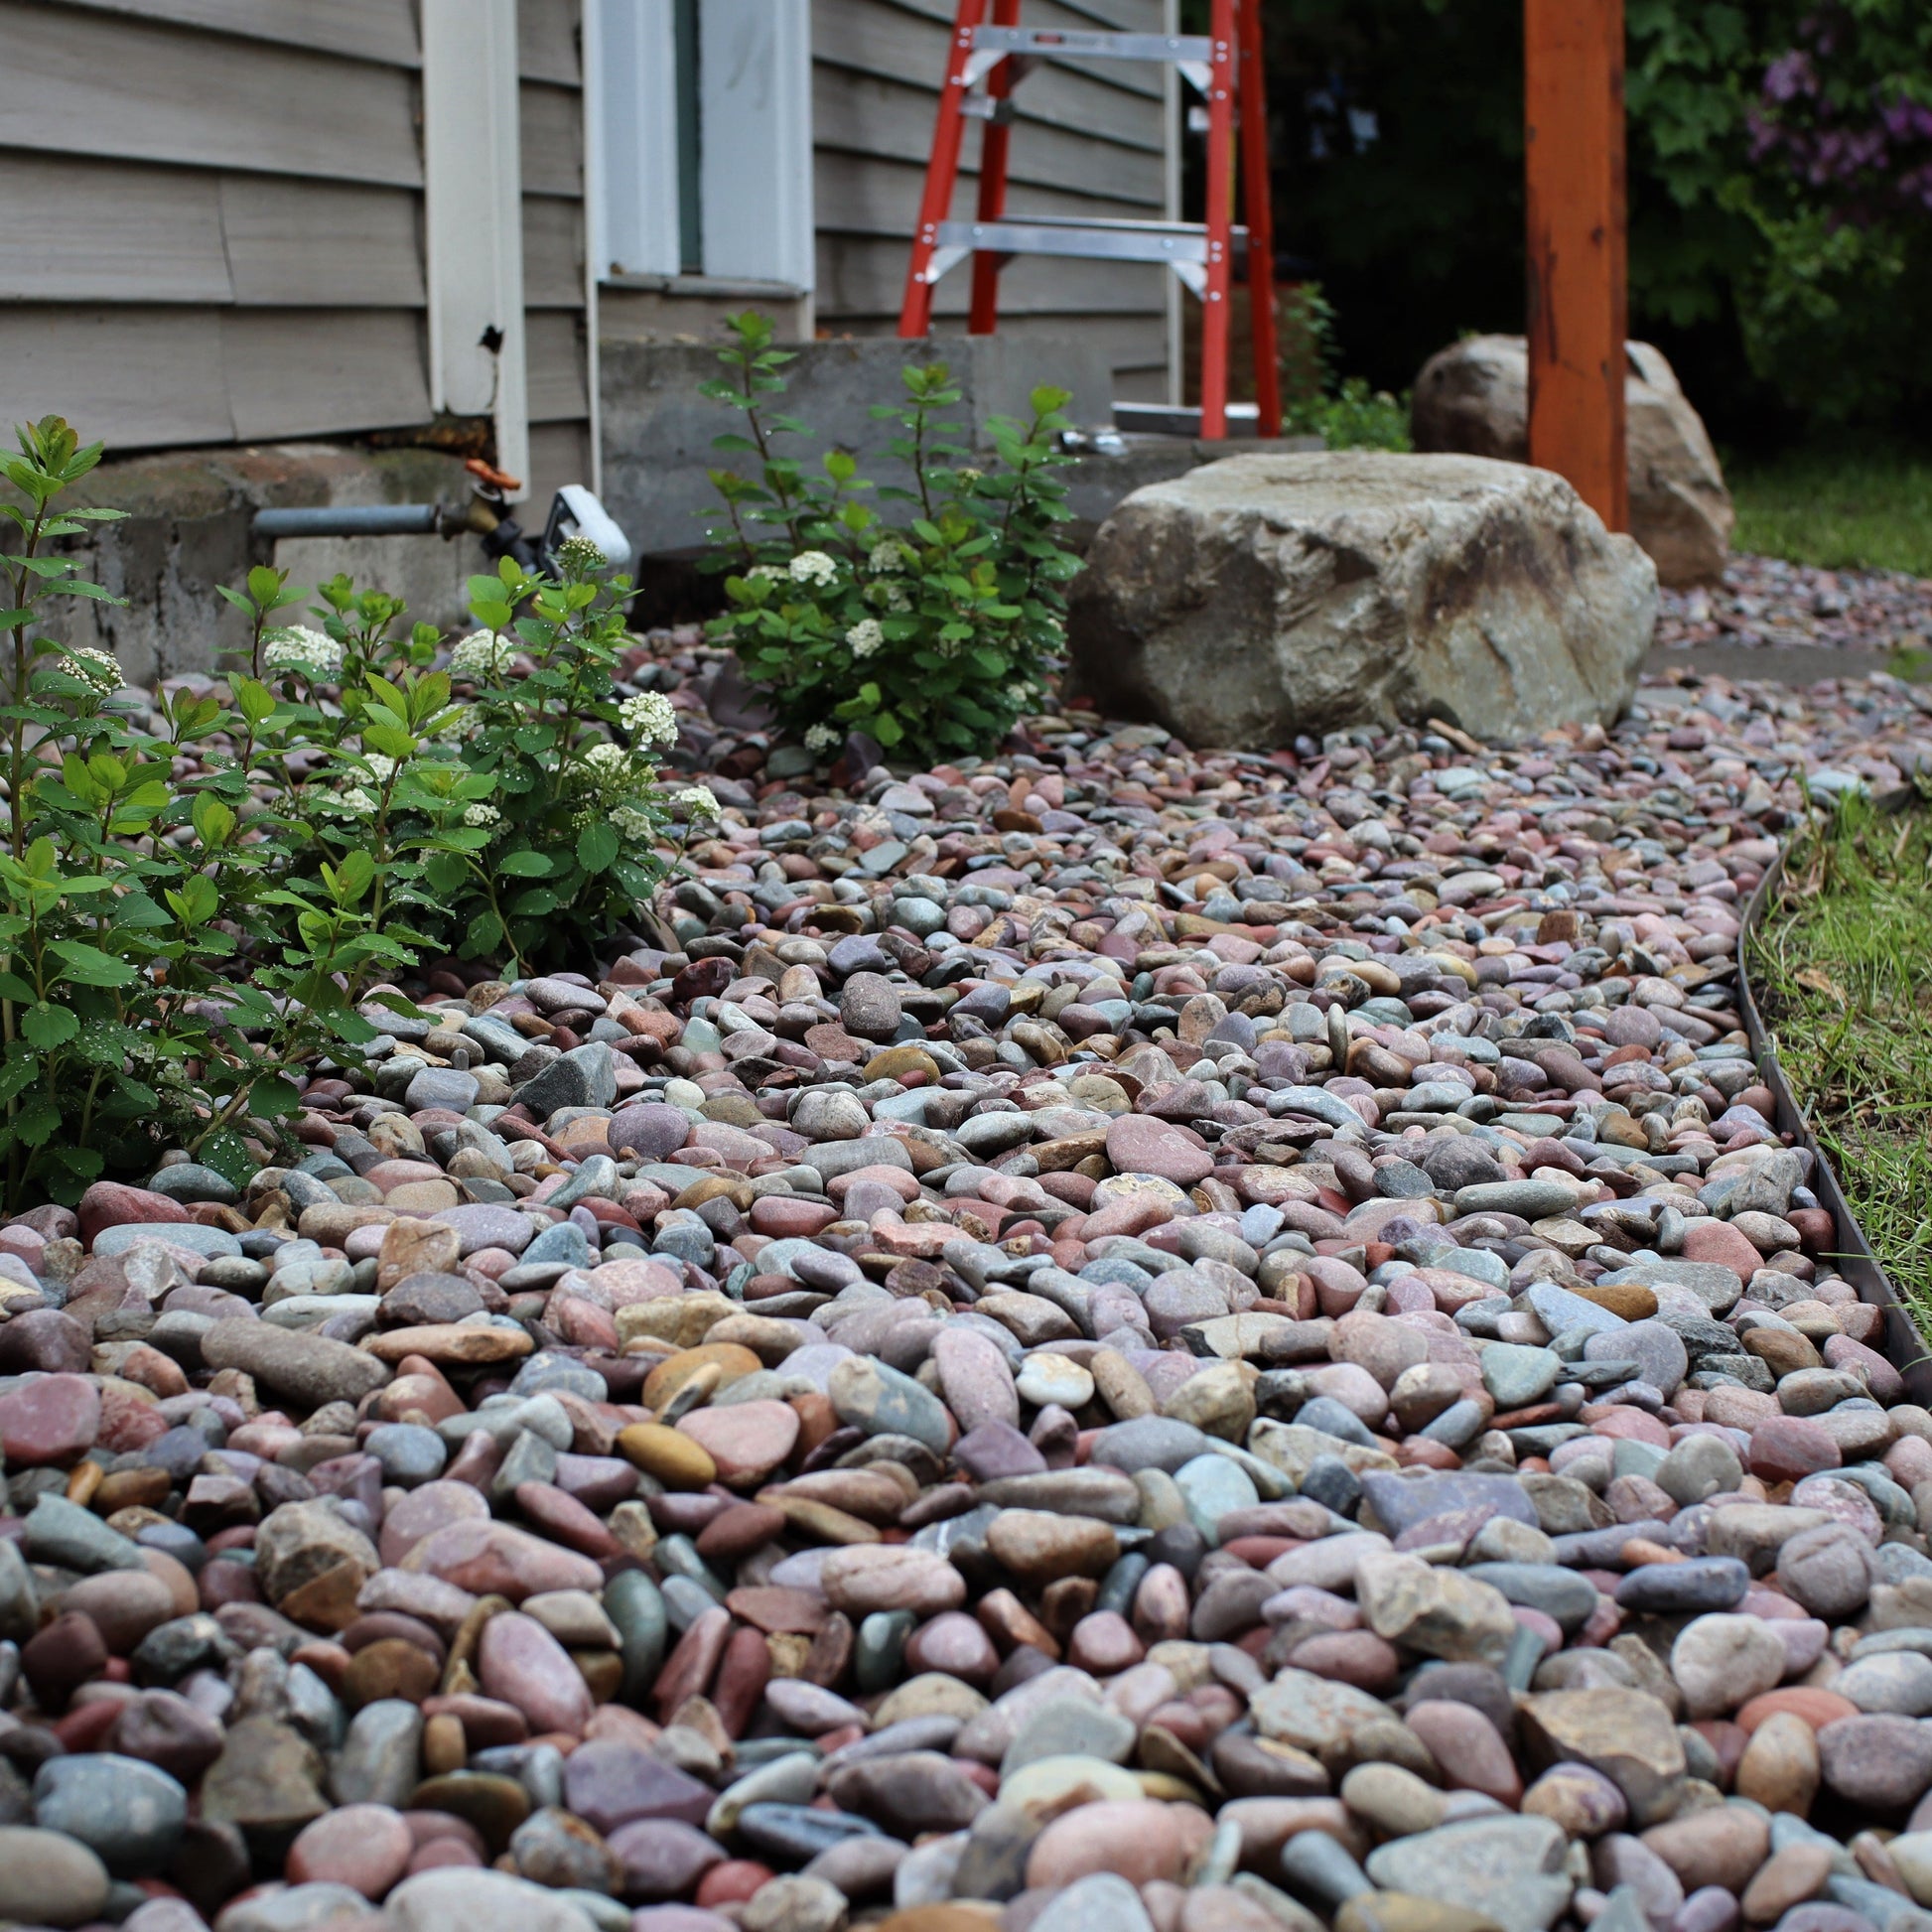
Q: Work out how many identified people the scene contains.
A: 0